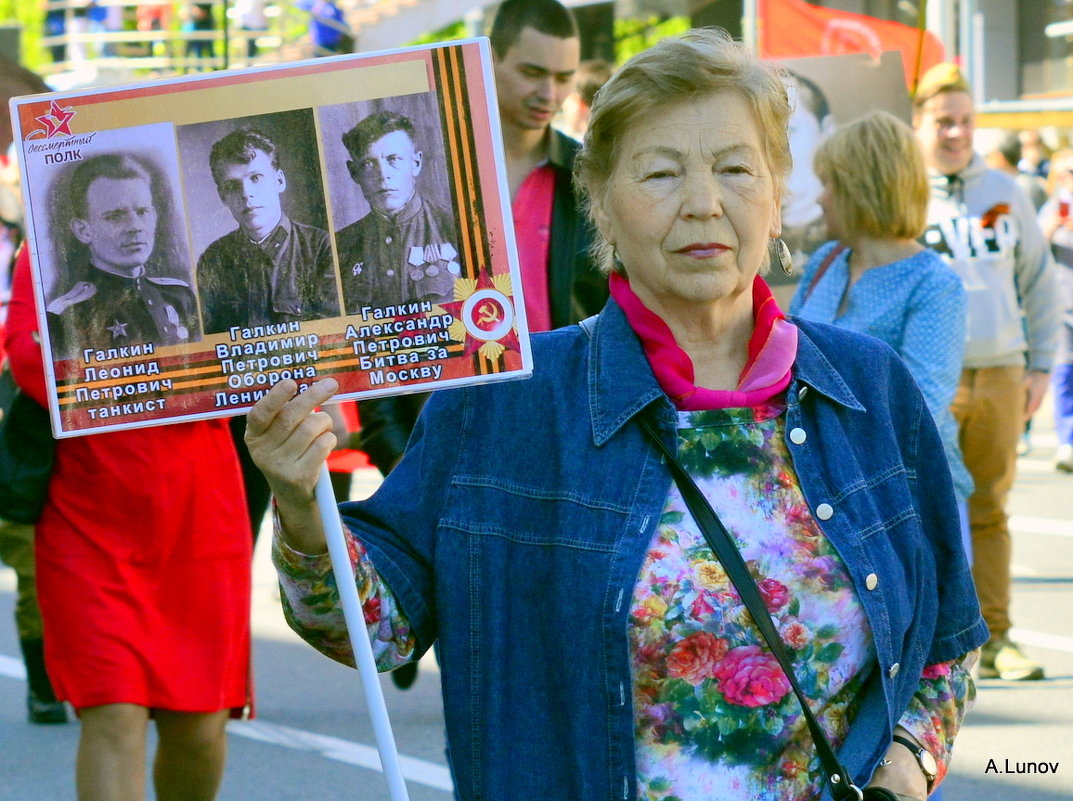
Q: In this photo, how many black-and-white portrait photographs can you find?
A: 3